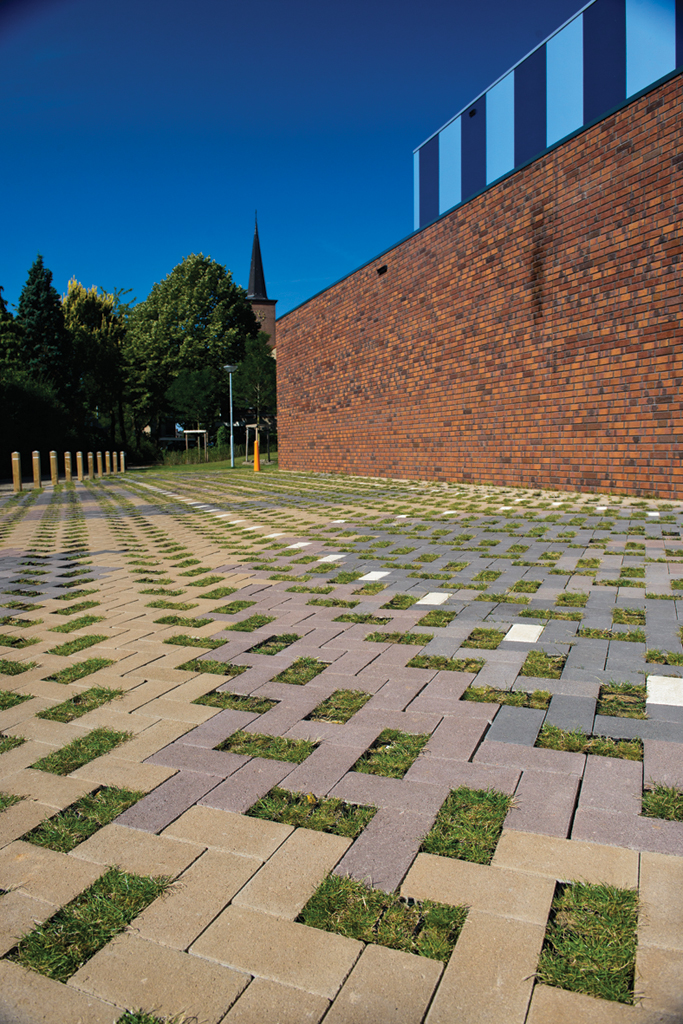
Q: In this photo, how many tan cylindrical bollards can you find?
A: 10